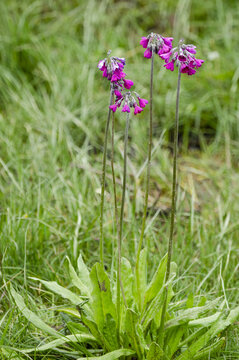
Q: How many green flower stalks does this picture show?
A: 5